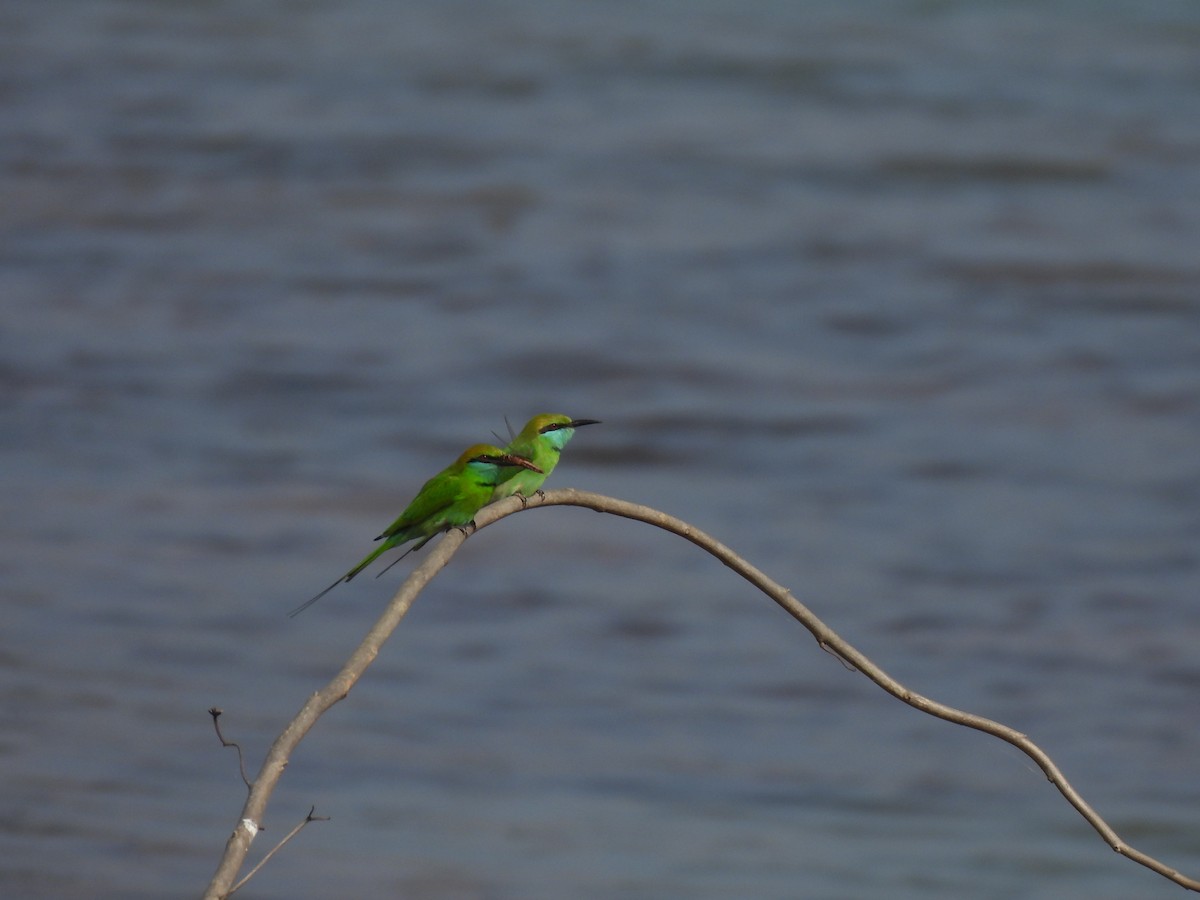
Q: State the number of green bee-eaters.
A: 2